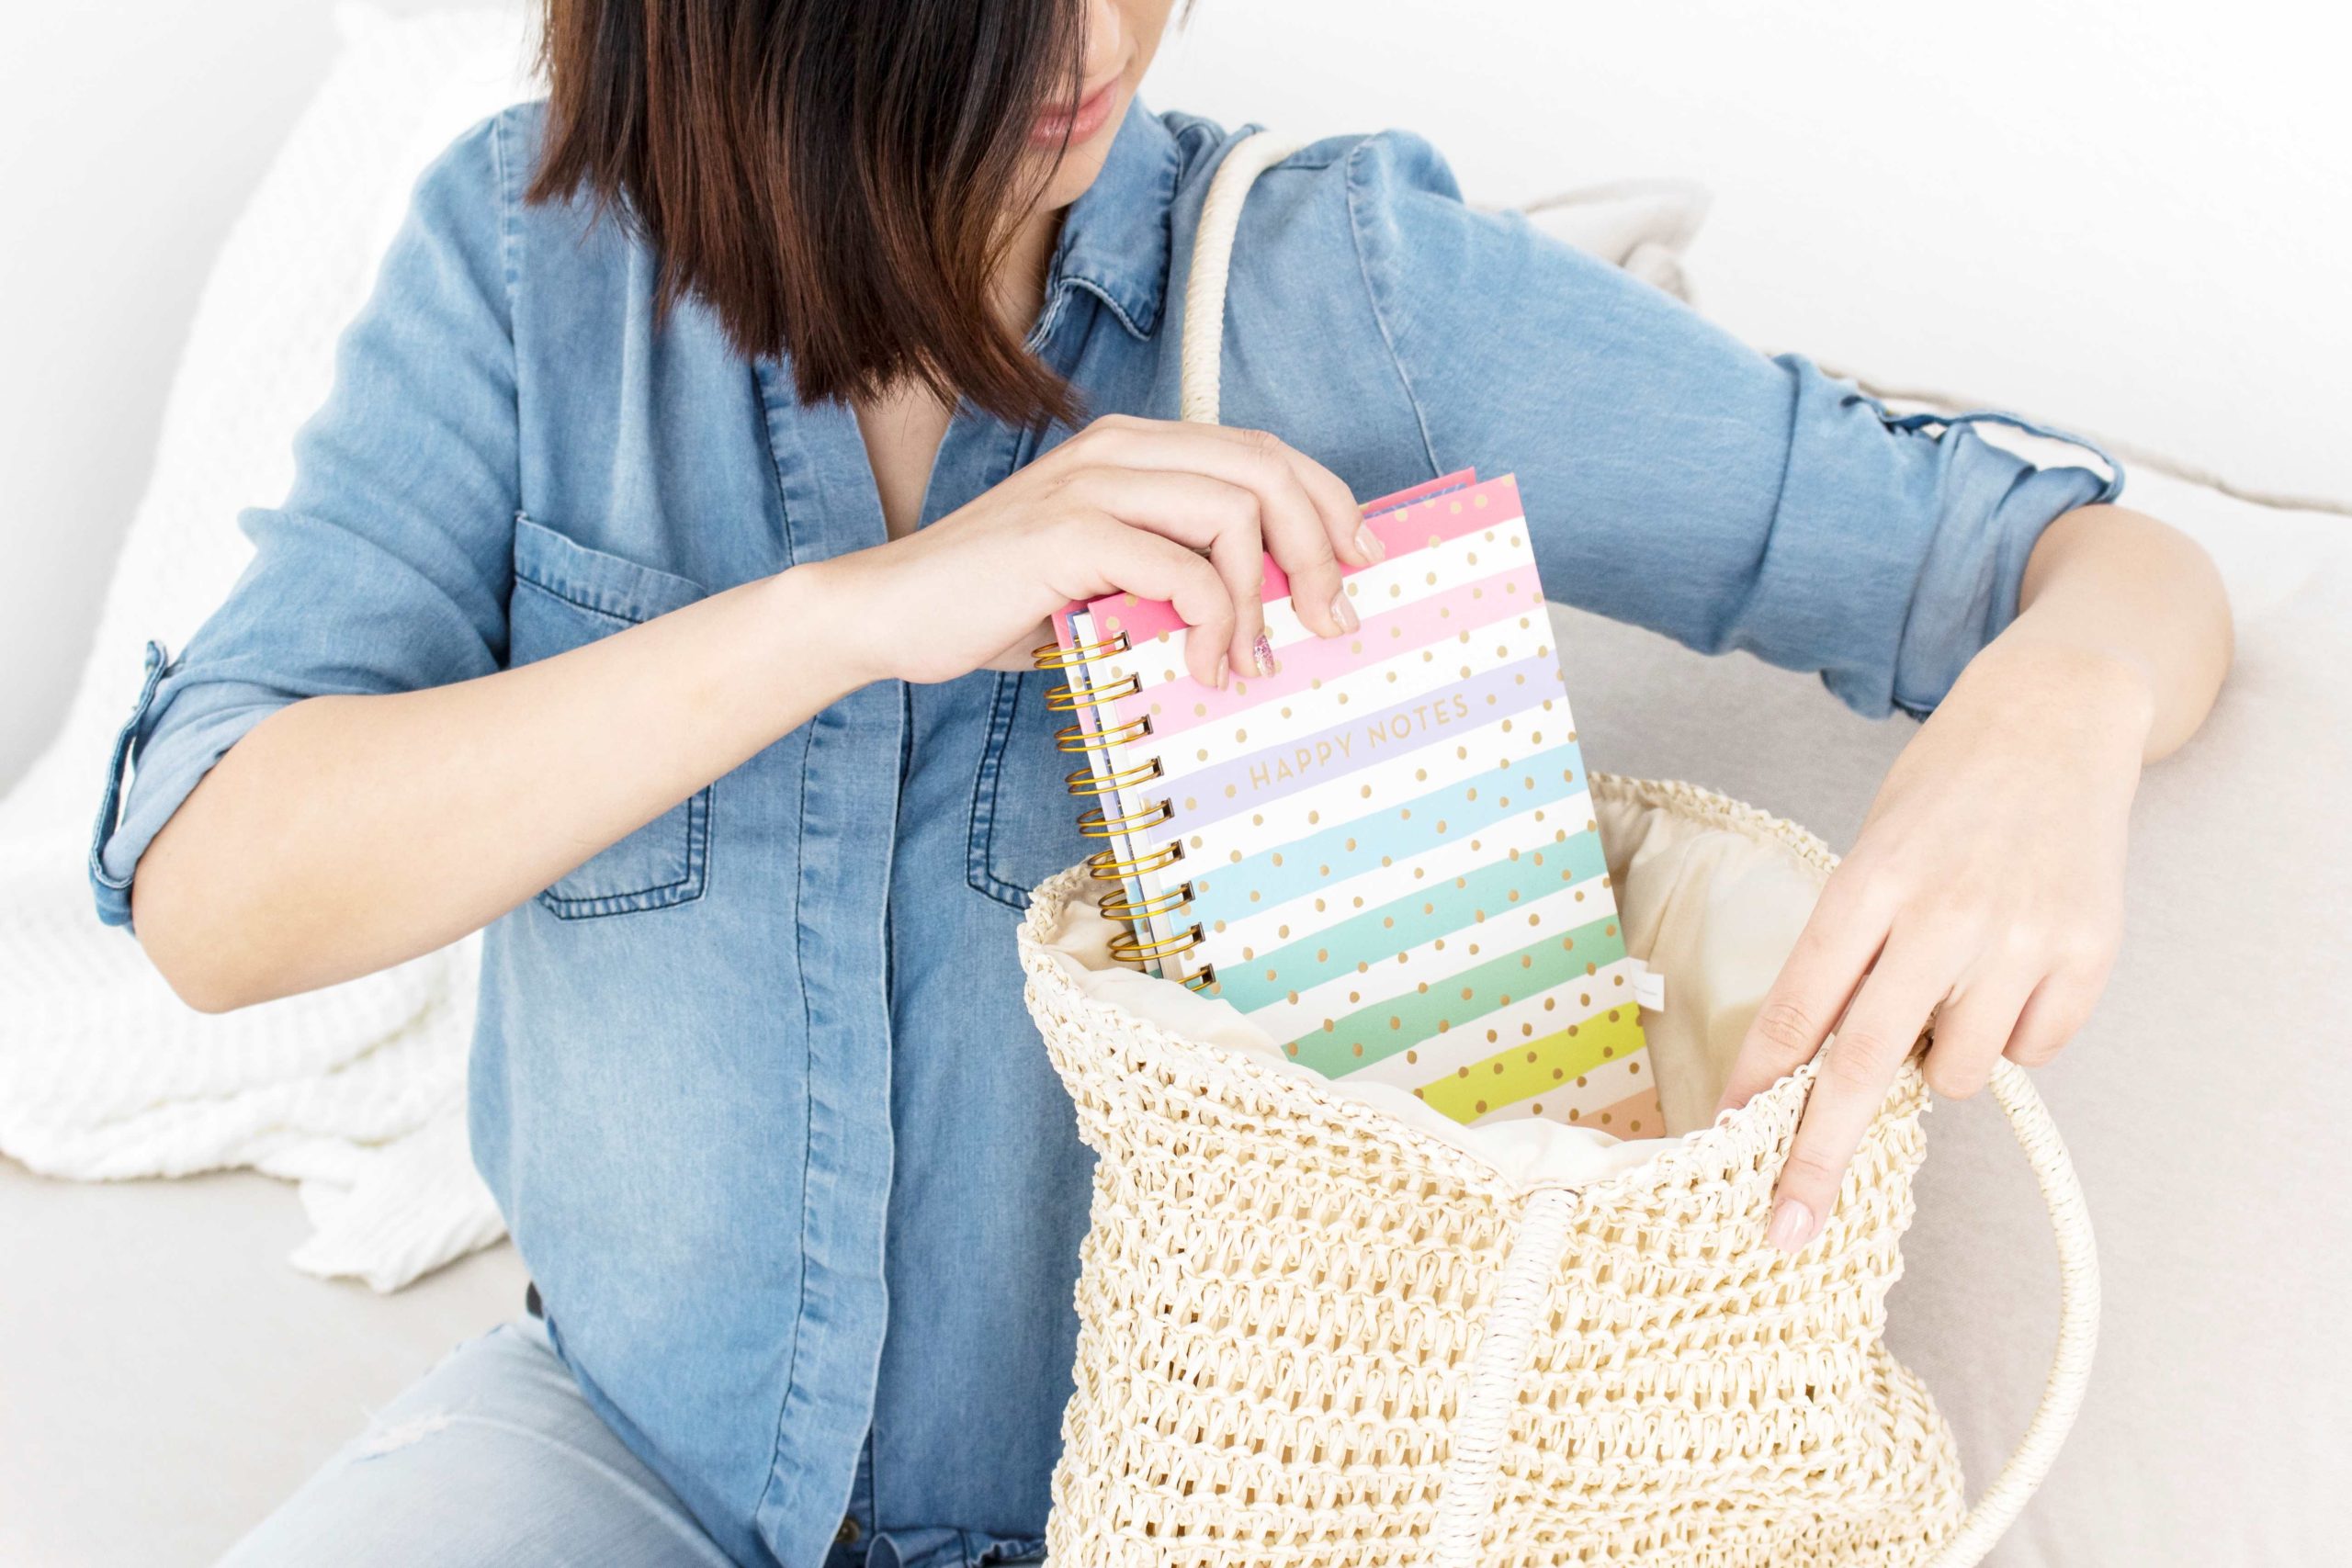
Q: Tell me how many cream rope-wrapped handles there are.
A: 2